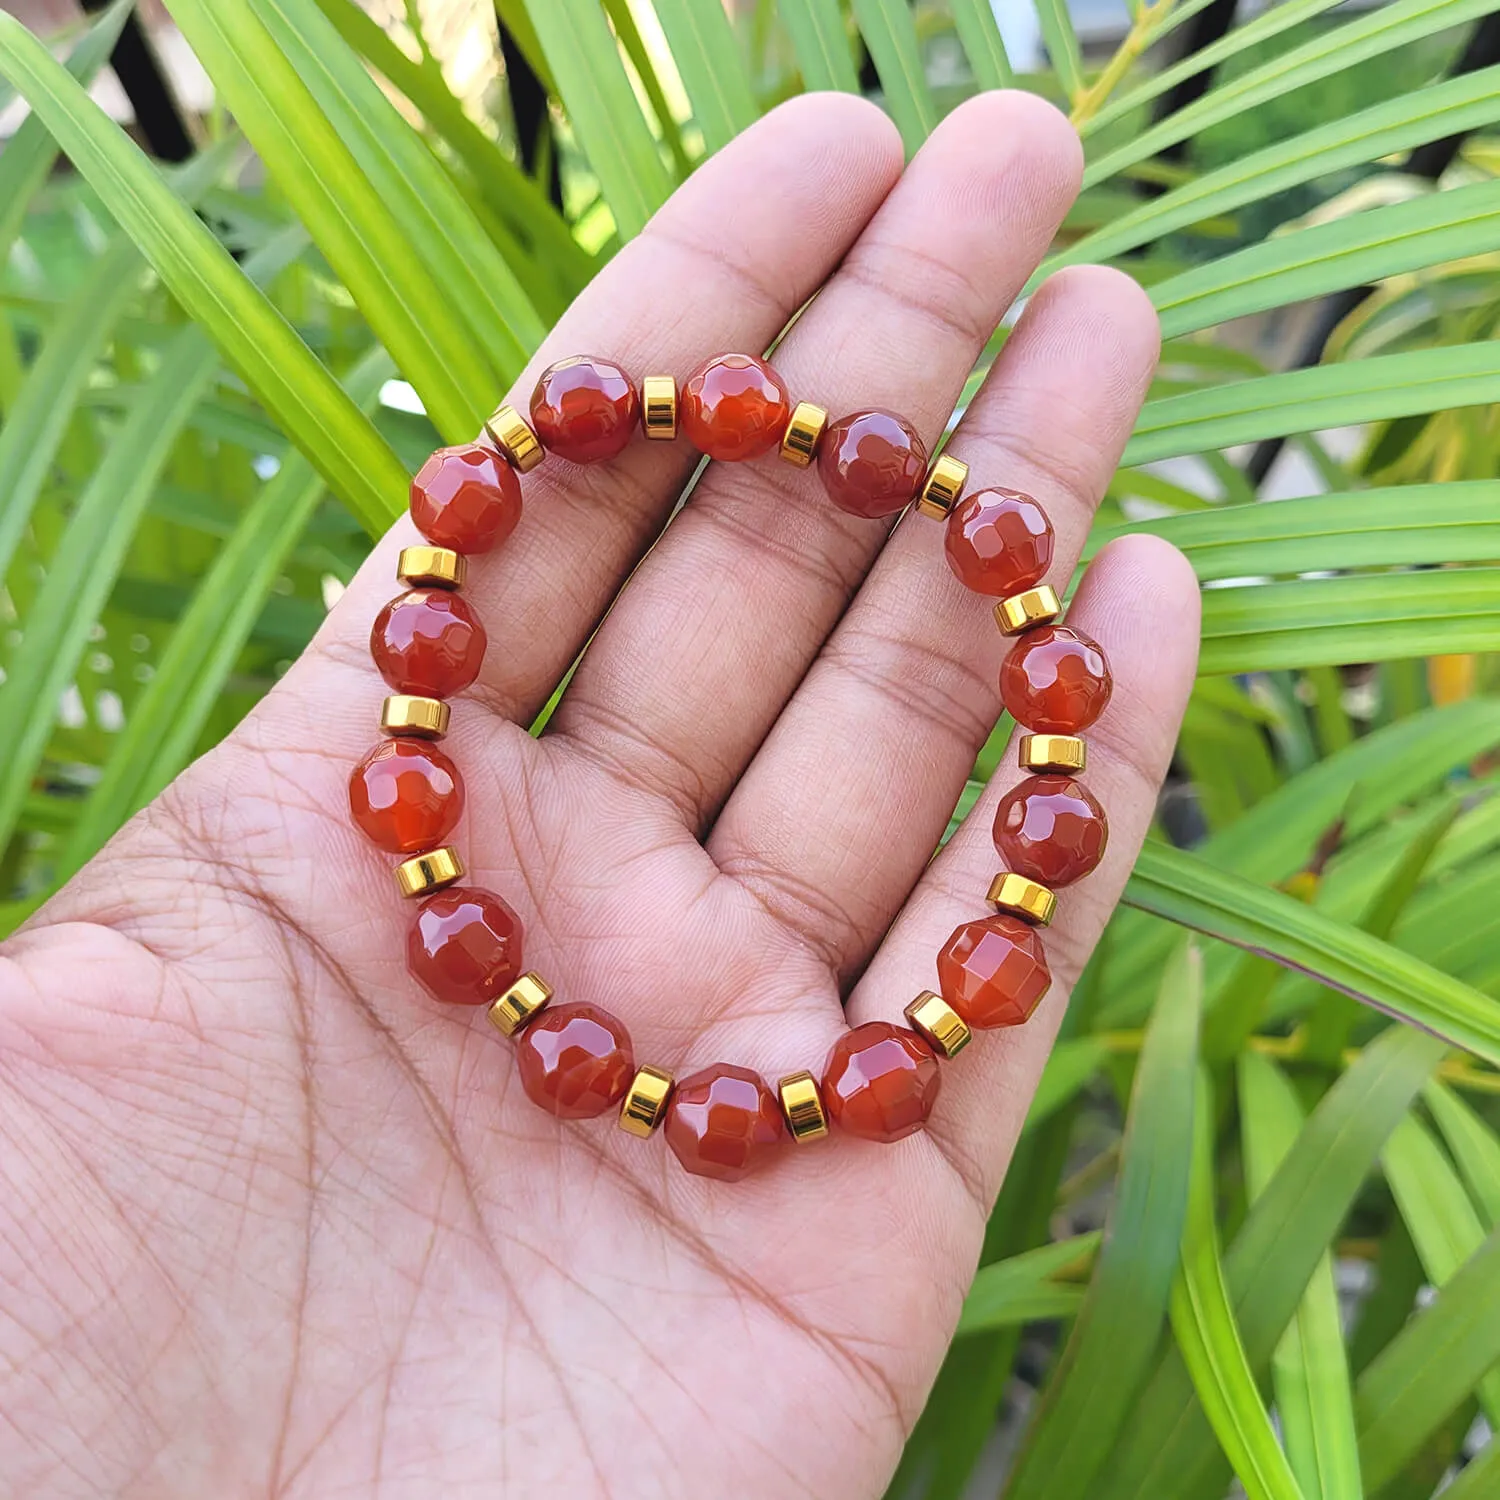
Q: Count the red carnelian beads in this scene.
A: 14